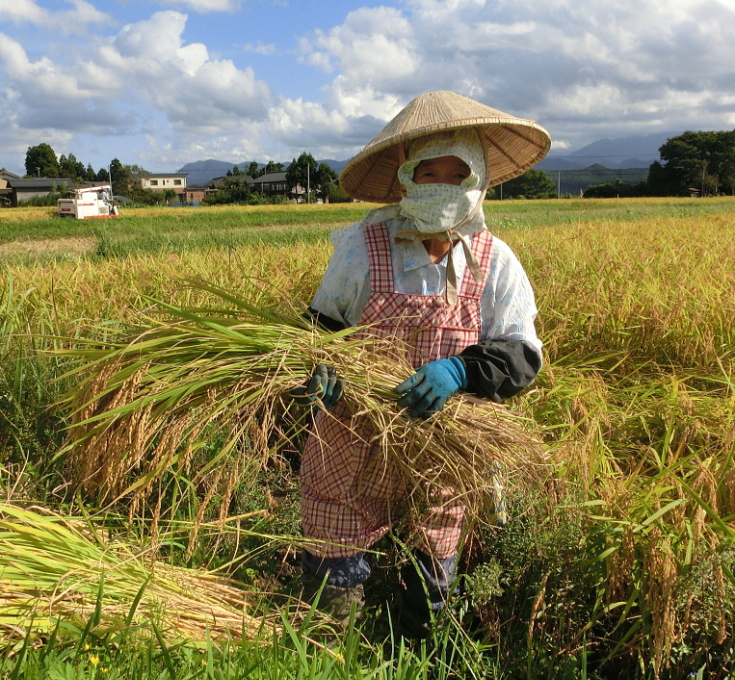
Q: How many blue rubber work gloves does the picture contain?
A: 2